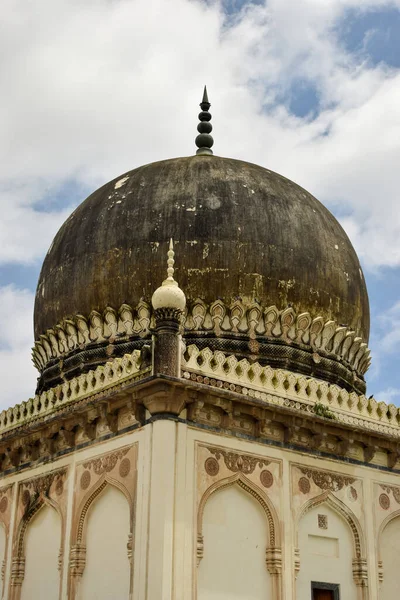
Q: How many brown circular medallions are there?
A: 10